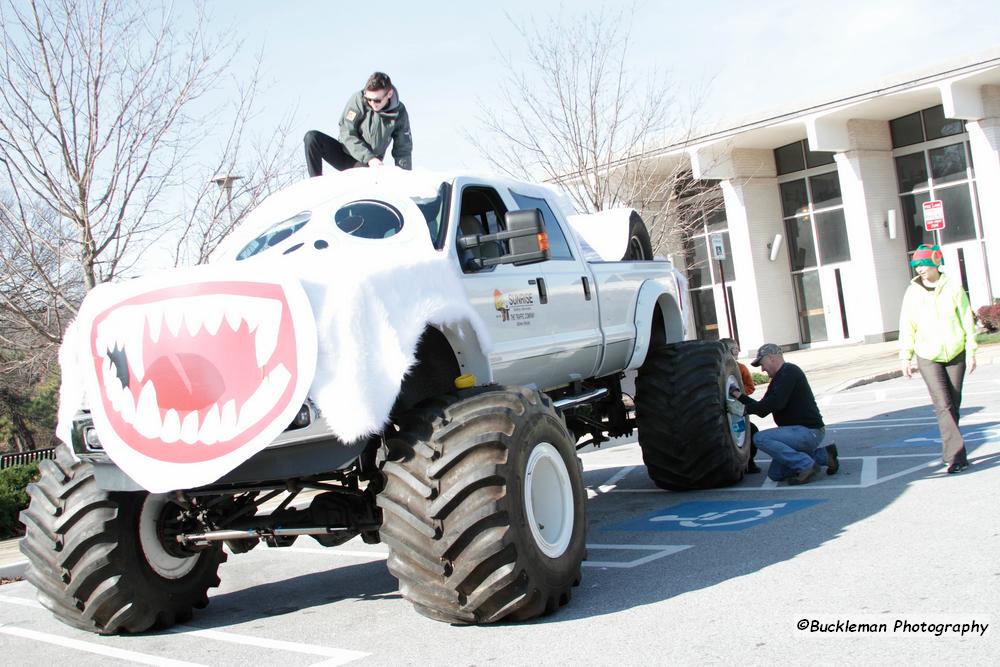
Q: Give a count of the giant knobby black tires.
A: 3